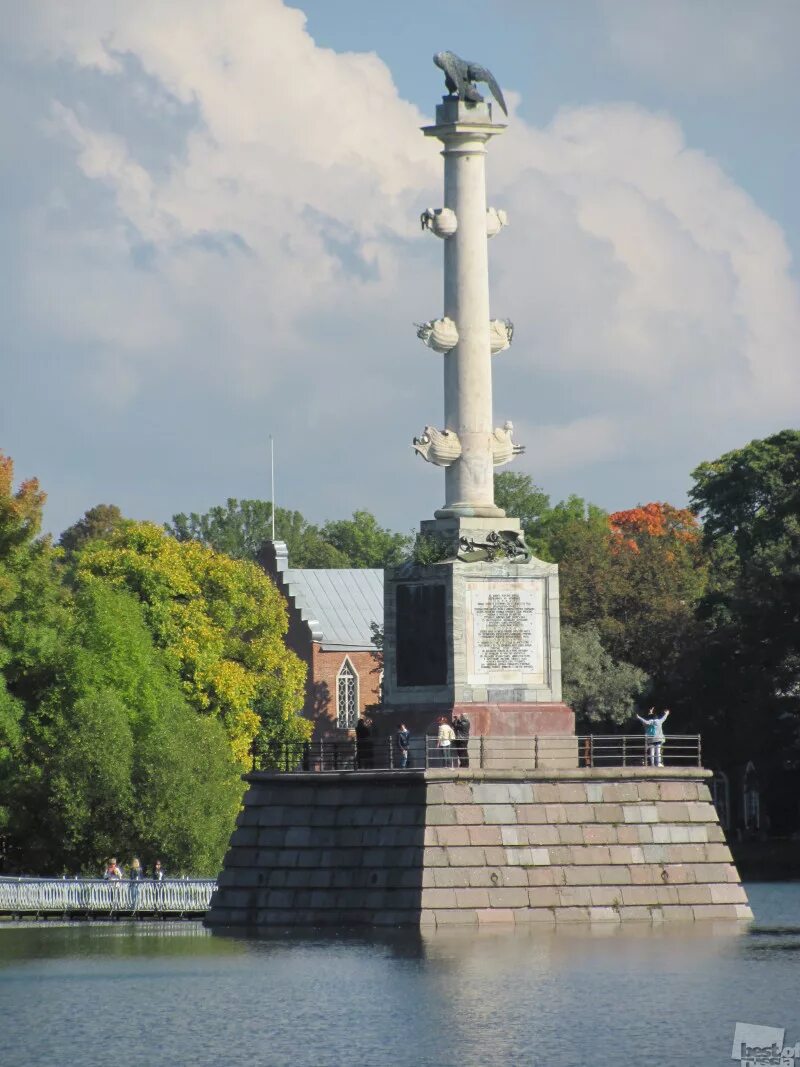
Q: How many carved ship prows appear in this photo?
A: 6